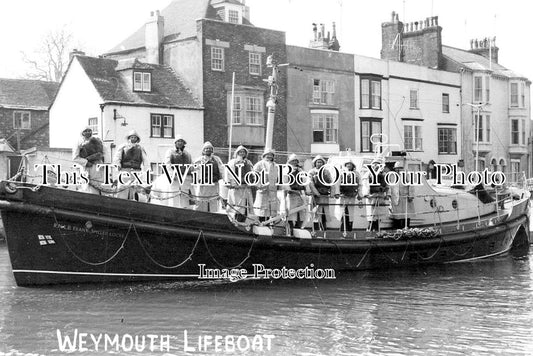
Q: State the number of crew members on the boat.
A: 11